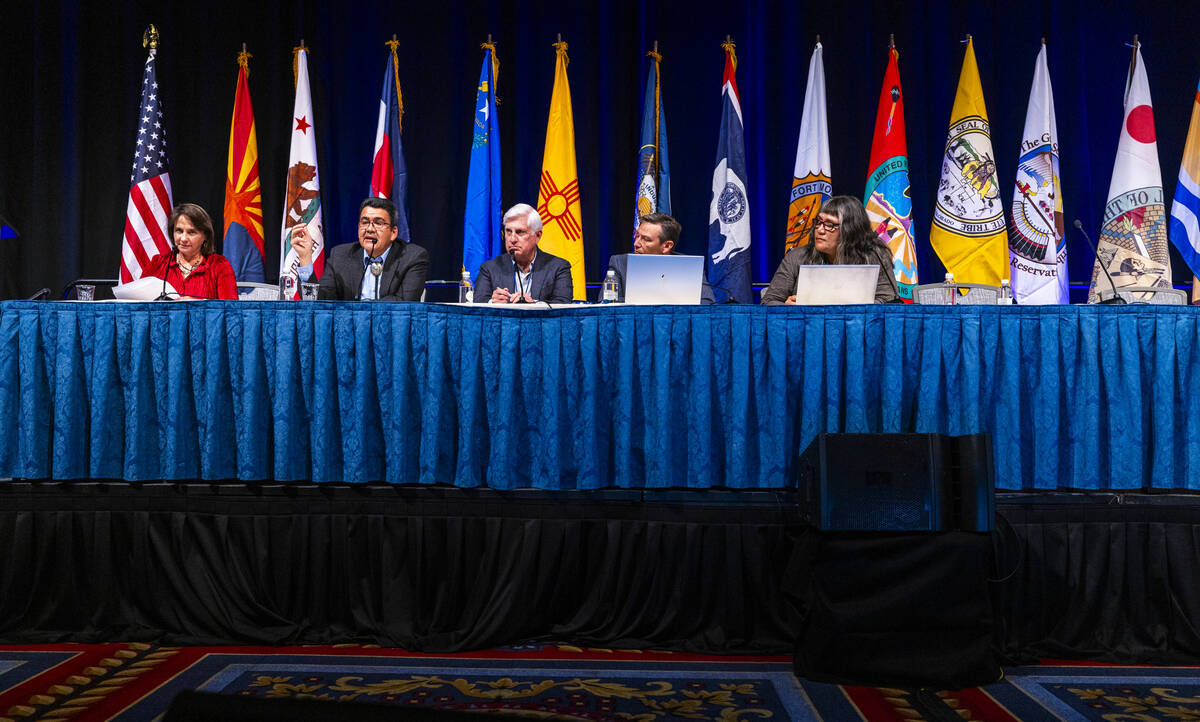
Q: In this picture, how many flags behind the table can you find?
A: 14